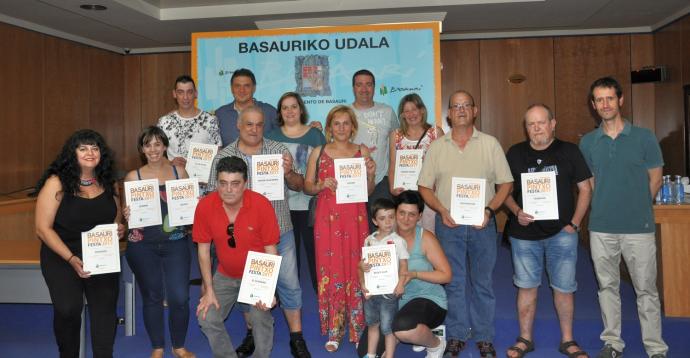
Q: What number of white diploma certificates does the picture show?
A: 11